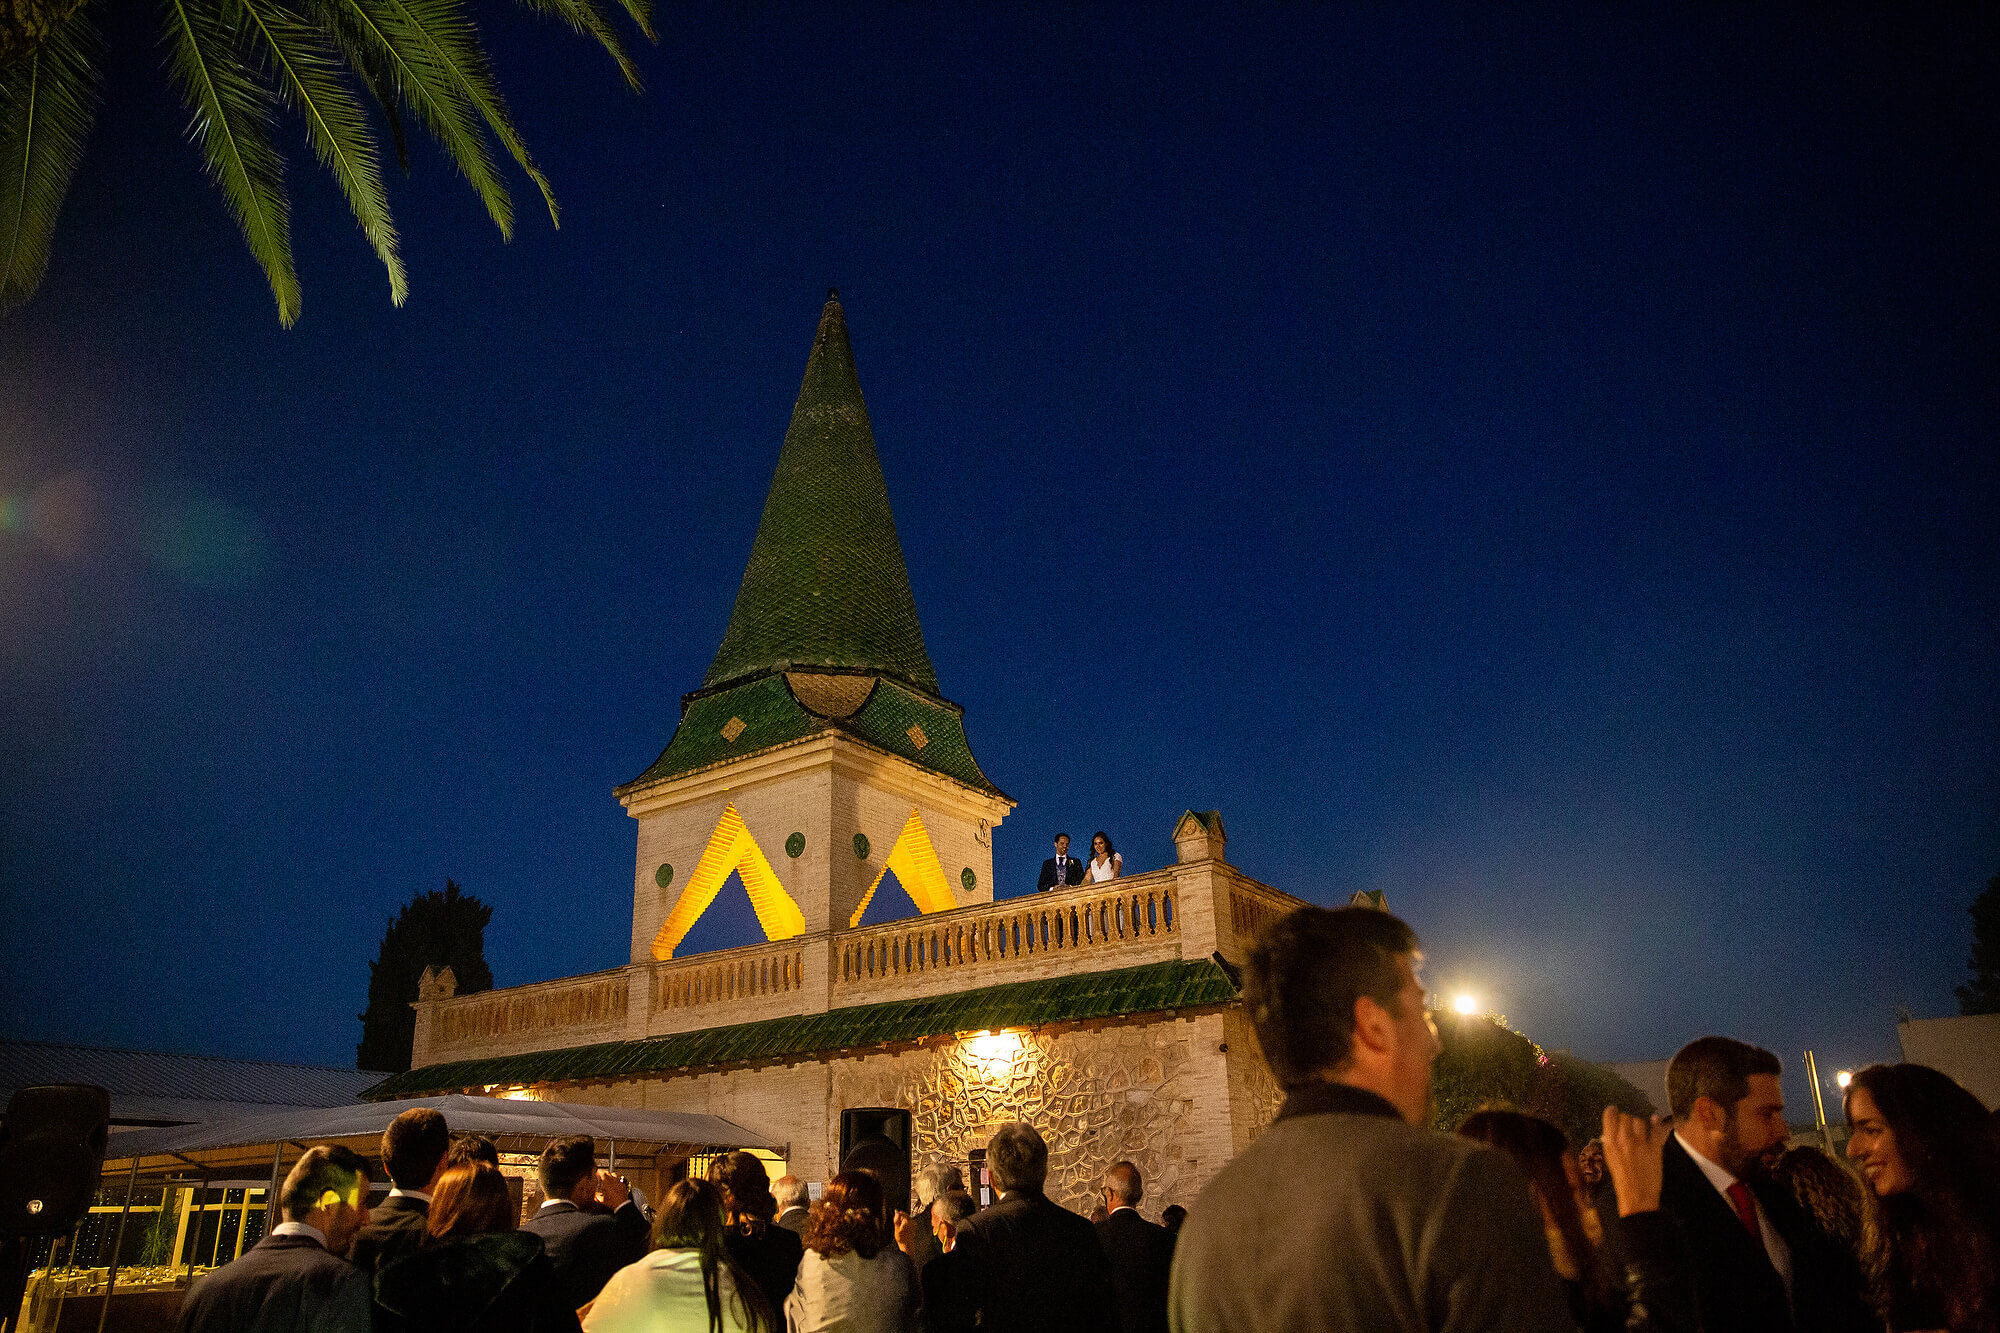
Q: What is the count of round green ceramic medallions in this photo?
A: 4